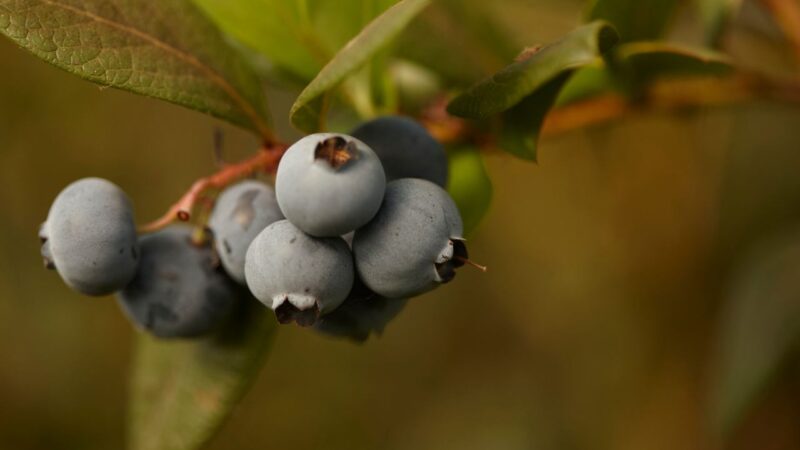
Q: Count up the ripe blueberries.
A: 8